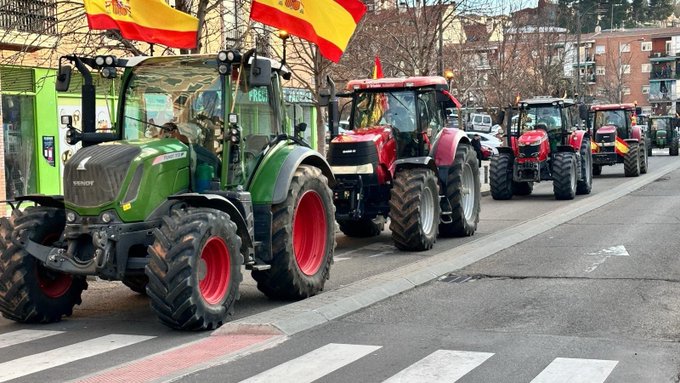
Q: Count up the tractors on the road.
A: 5